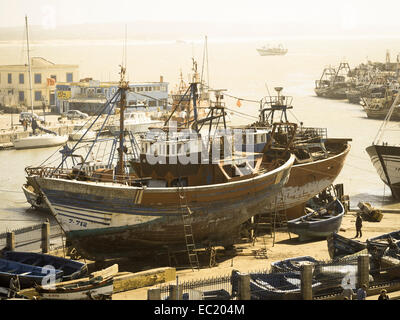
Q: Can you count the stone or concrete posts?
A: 7